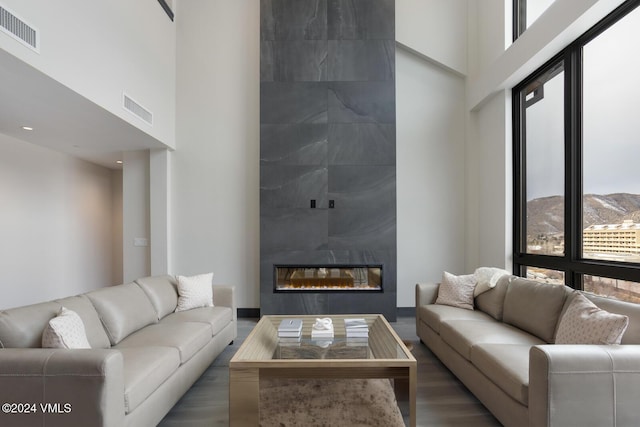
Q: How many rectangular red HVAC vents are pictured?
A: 0